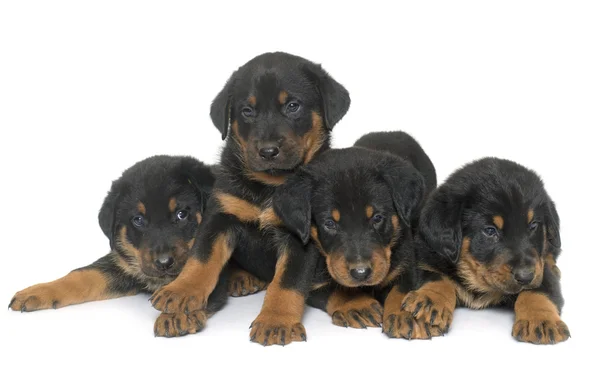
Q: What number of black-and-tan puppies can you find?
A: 4